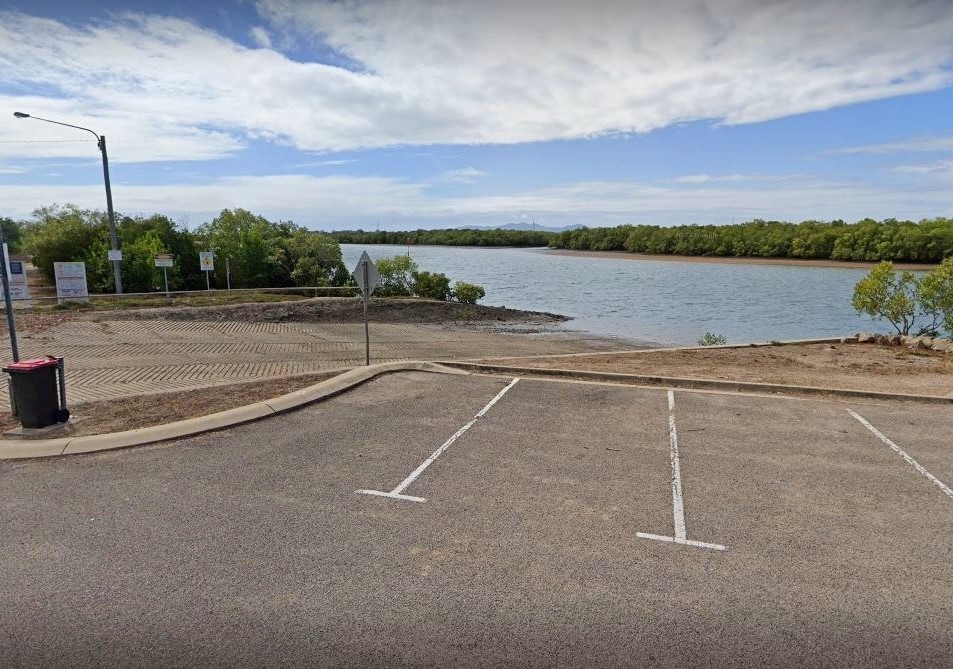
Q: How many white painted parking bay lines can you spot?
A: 3